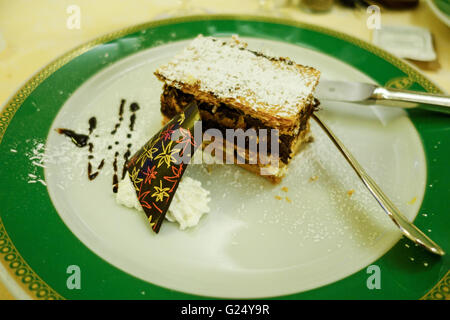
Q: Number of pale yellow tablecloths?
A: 1